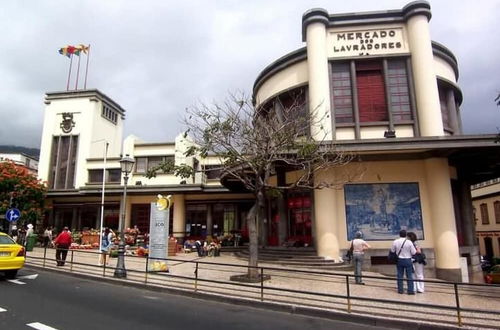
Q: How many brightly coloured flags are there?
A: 3